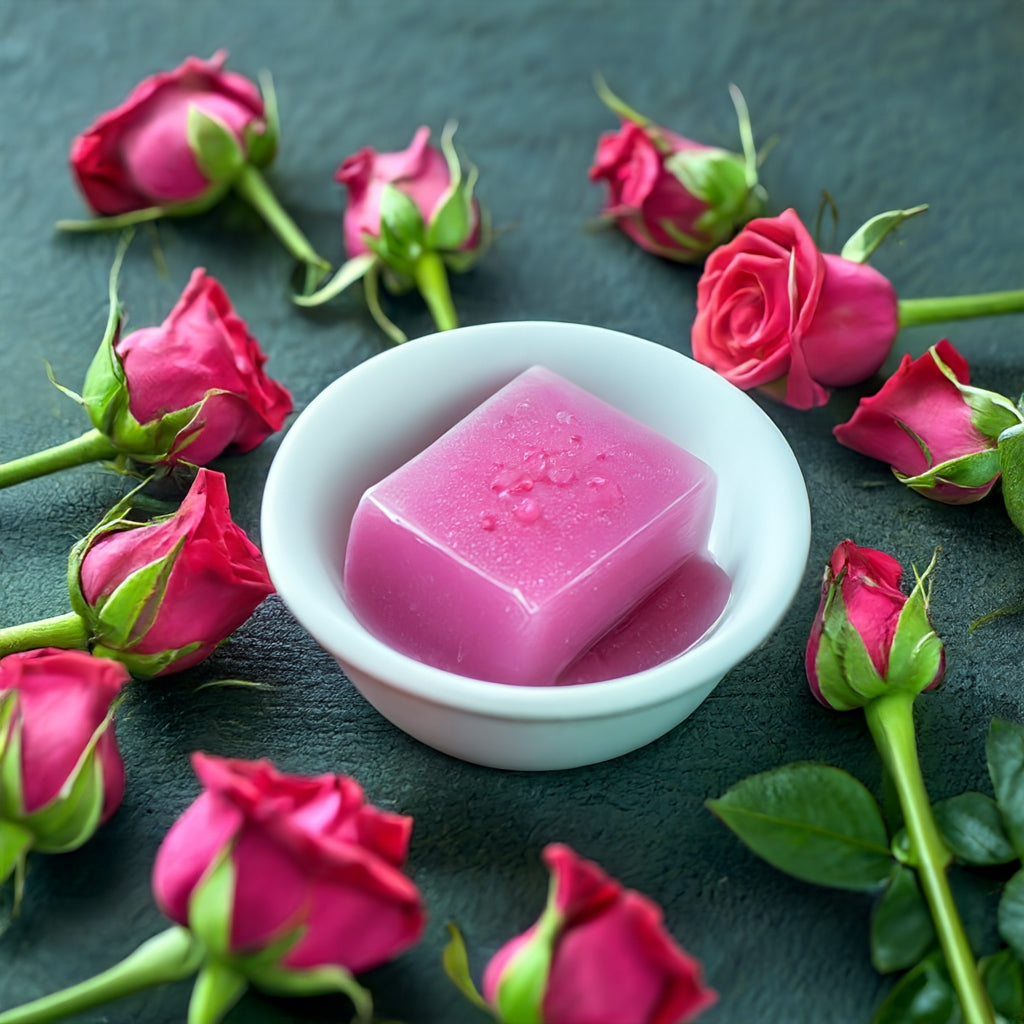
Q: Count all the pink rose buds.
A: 11